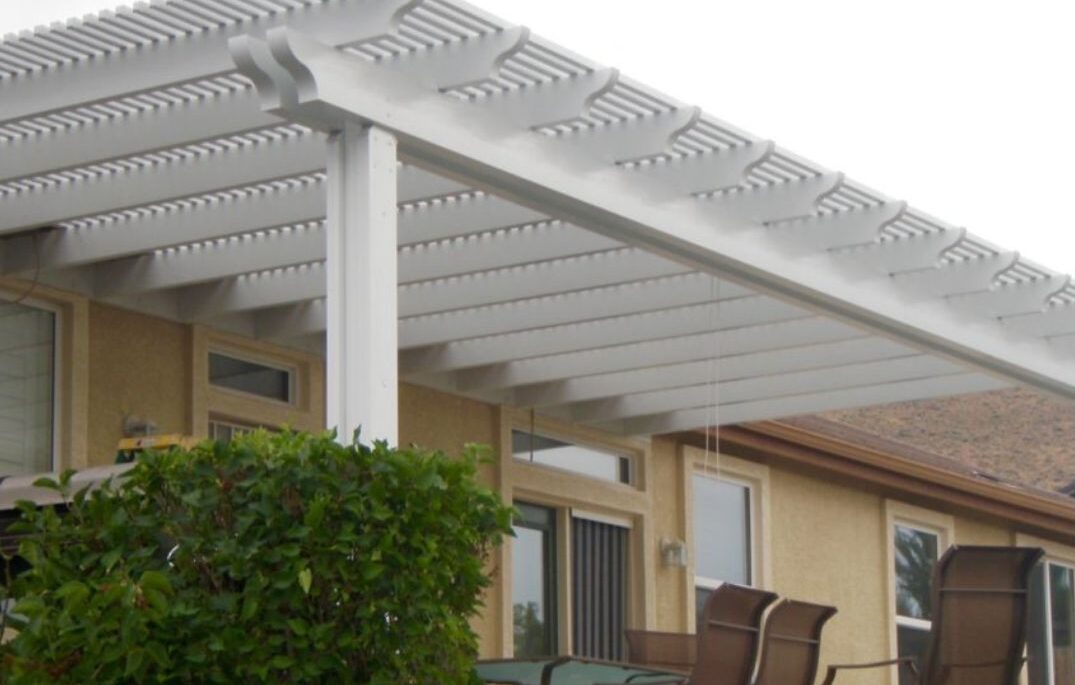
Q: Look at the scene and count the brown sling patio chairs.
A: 4